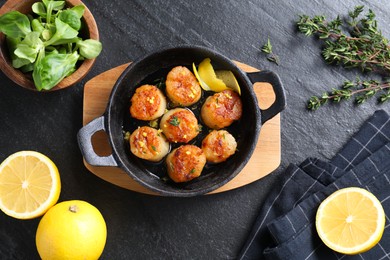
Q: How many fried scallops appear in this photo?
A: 7